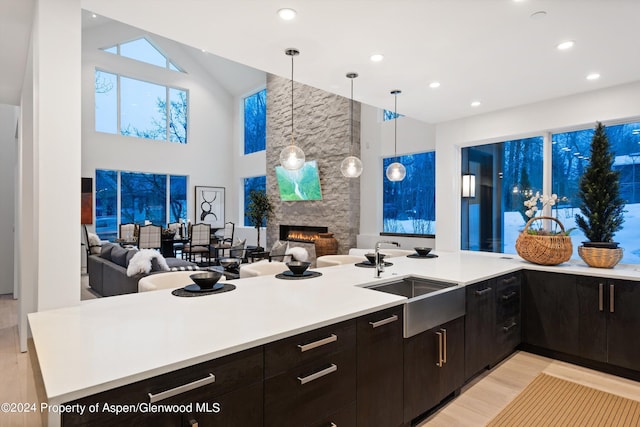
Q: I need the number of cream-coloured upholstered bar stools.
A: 4